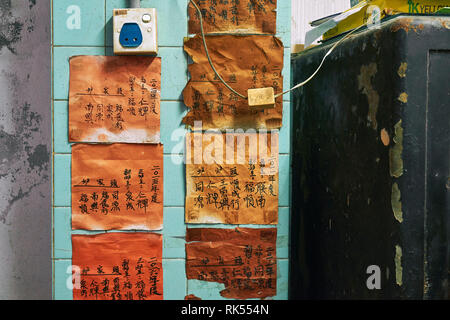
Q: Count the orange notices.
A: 7